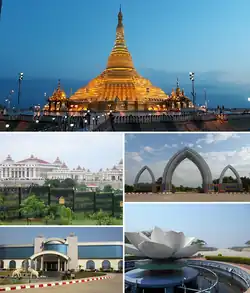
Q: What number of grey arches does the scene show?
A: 3